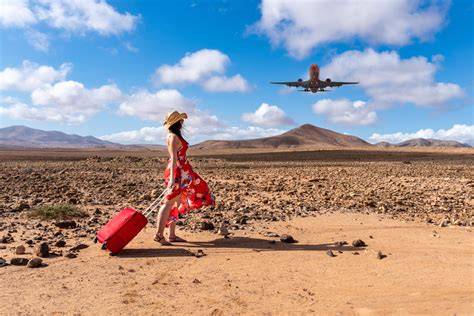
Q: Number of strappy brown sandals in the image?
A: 2